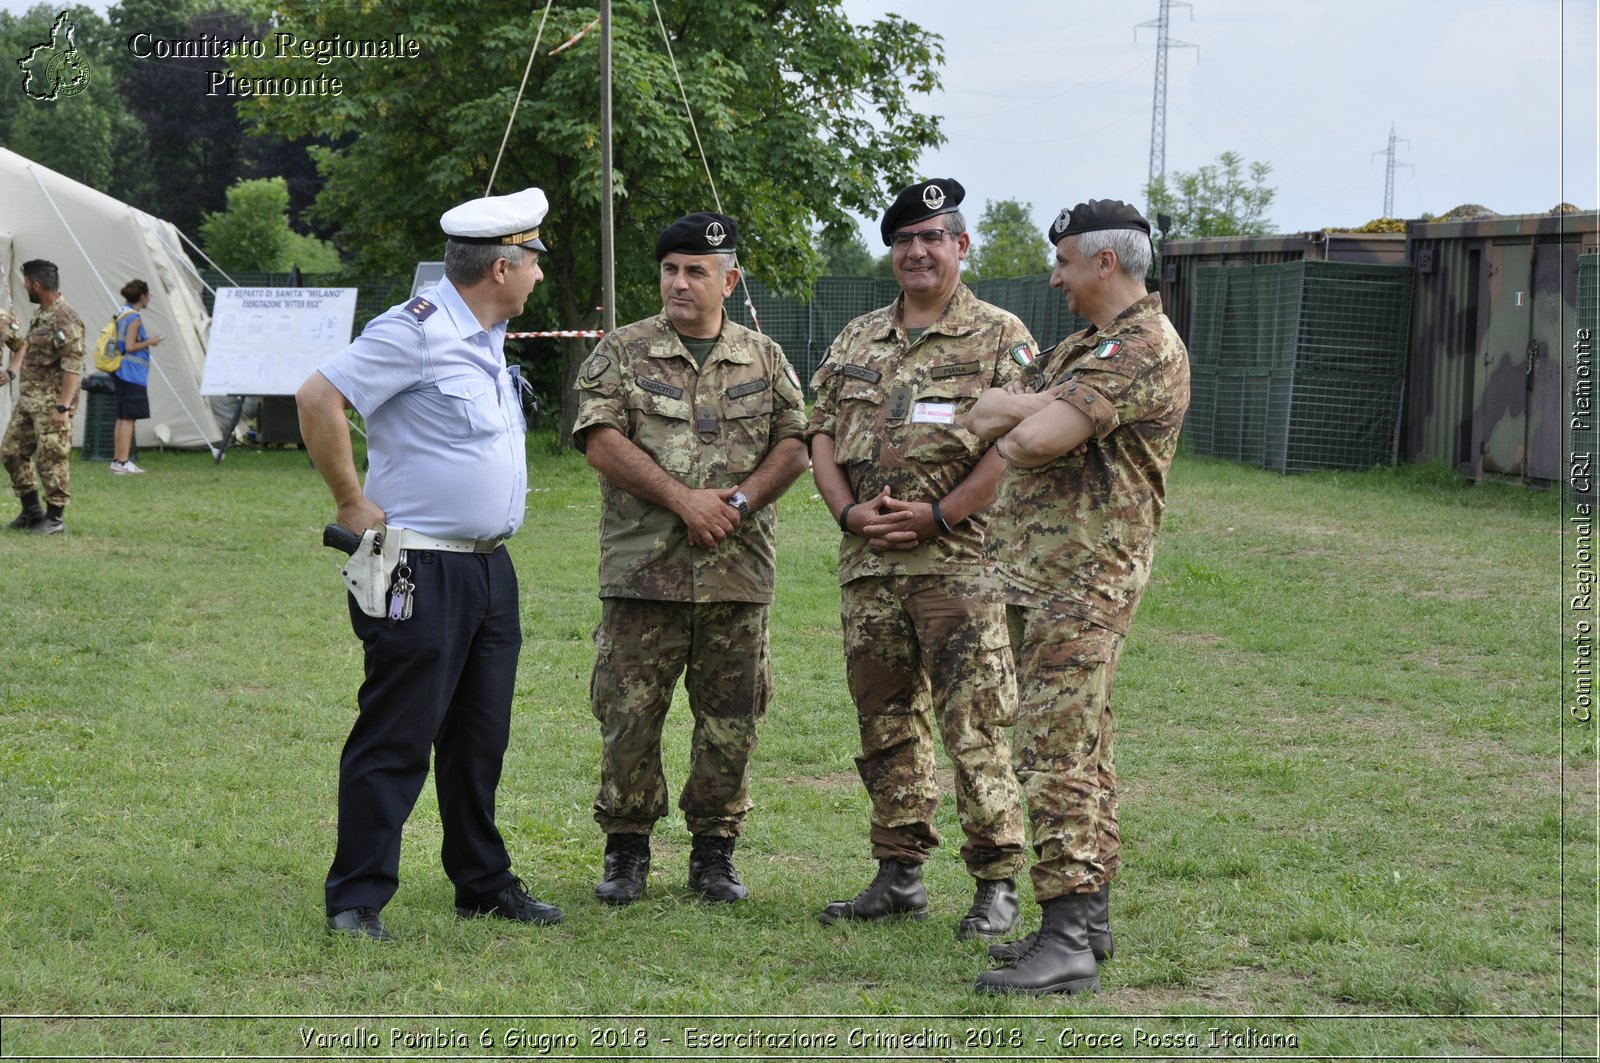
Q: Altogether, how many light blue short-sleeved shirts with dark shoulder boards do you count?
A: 1